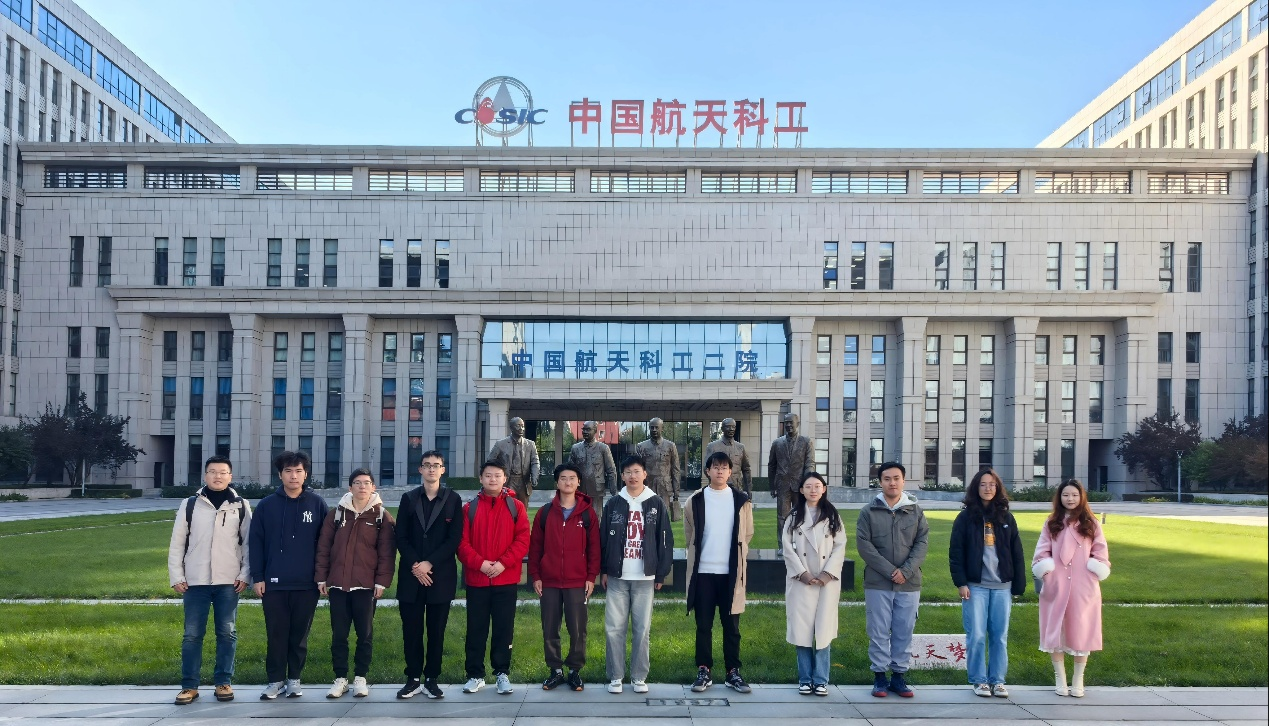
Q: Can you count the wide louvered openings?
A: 11